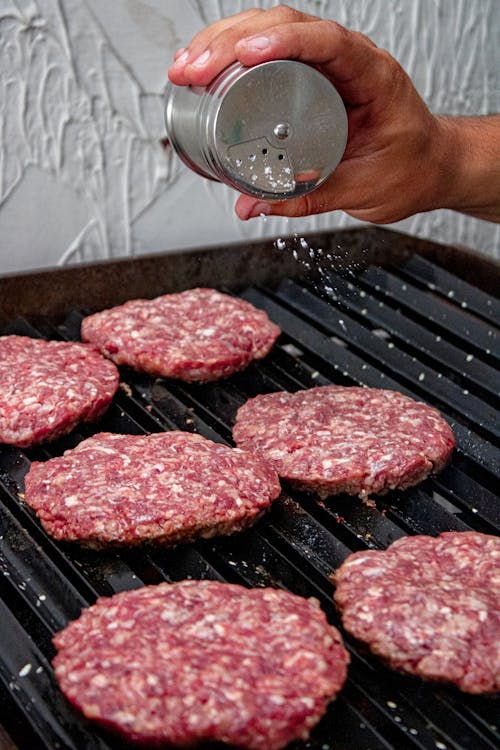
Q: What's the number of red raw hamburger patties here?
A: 6